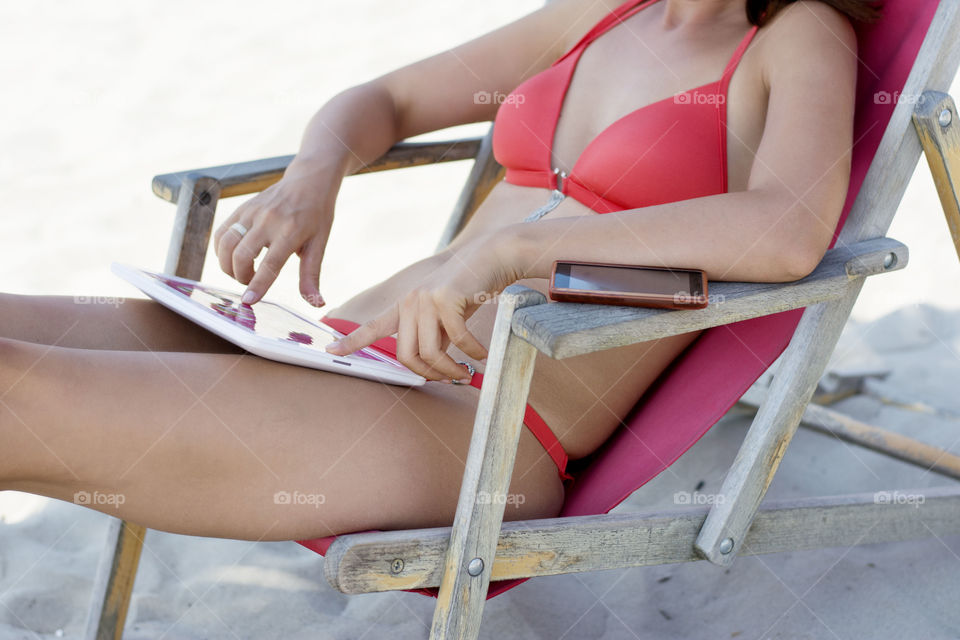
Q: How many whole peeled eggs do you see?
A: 0